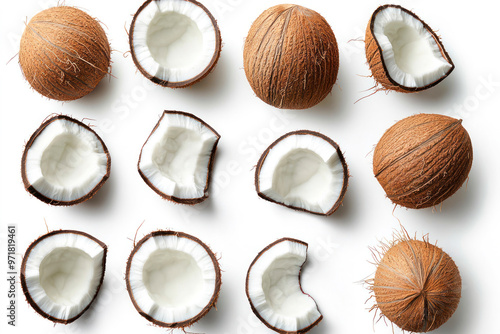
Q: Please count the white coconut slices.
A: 8